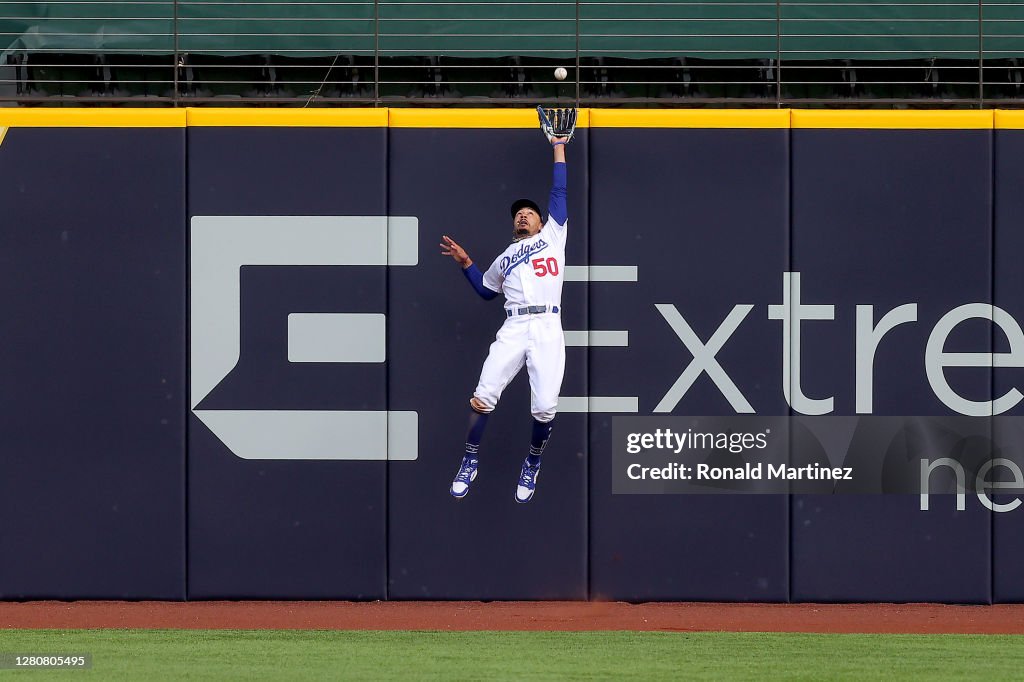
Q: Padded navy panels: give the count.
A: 6